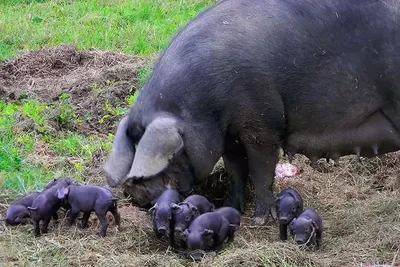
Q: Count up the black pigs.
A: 11